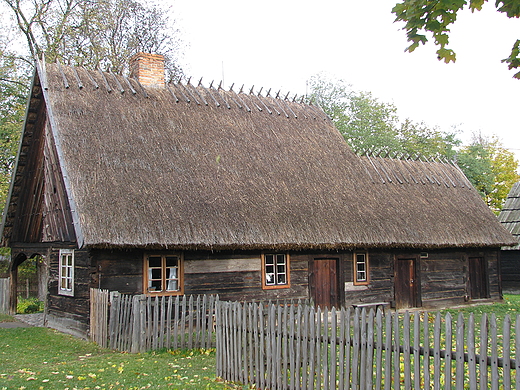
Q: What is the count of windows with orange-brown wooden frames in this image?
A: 3